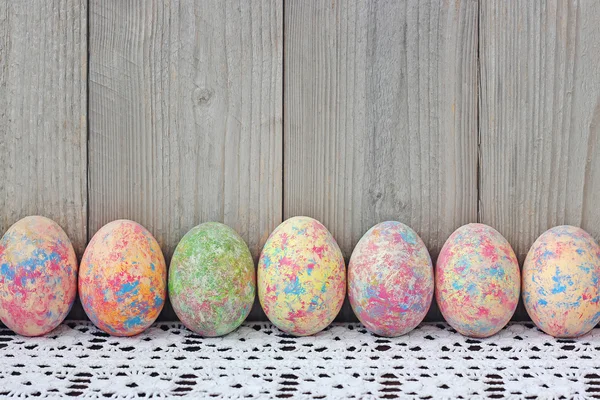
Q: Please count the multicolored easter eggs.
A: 7